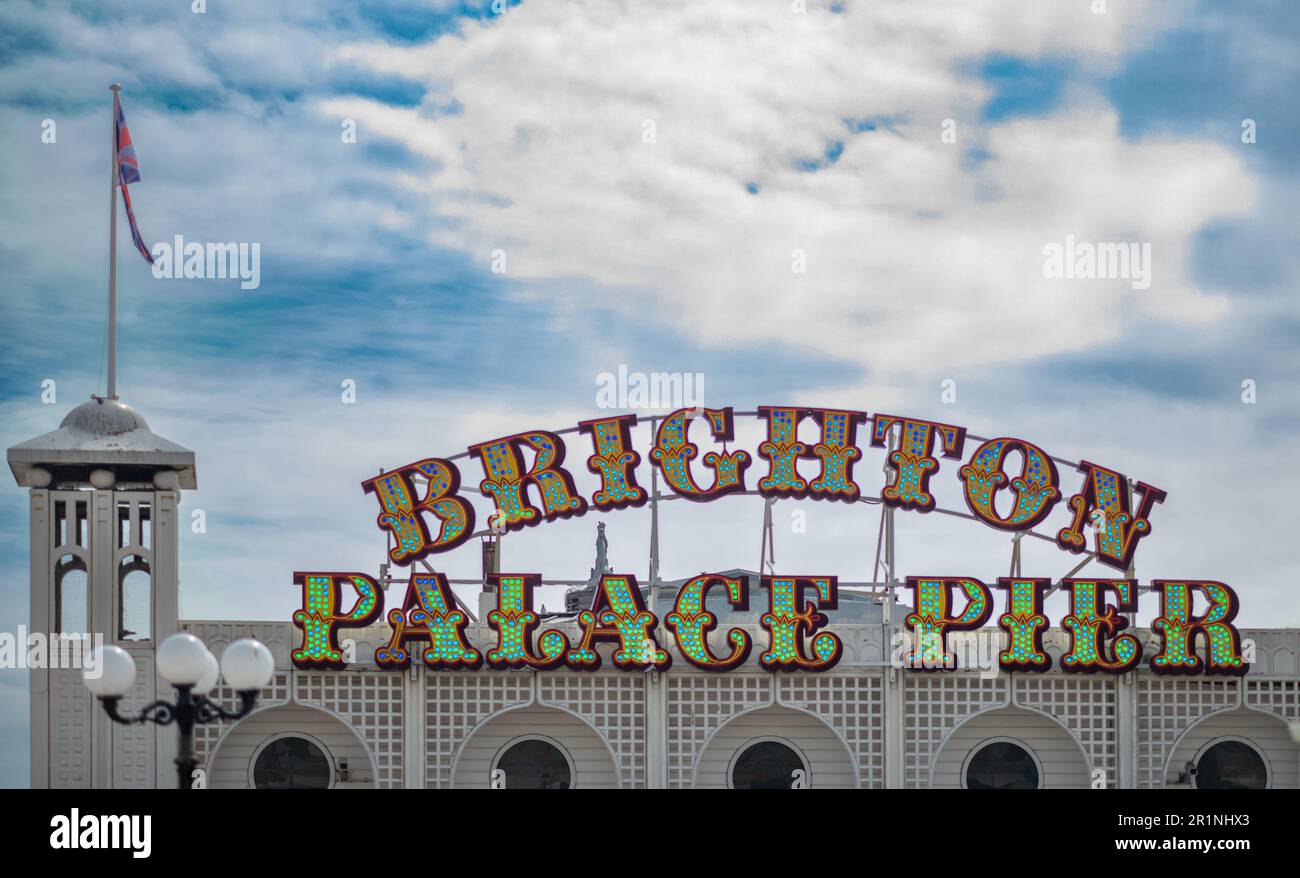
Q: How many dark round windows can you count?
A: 5